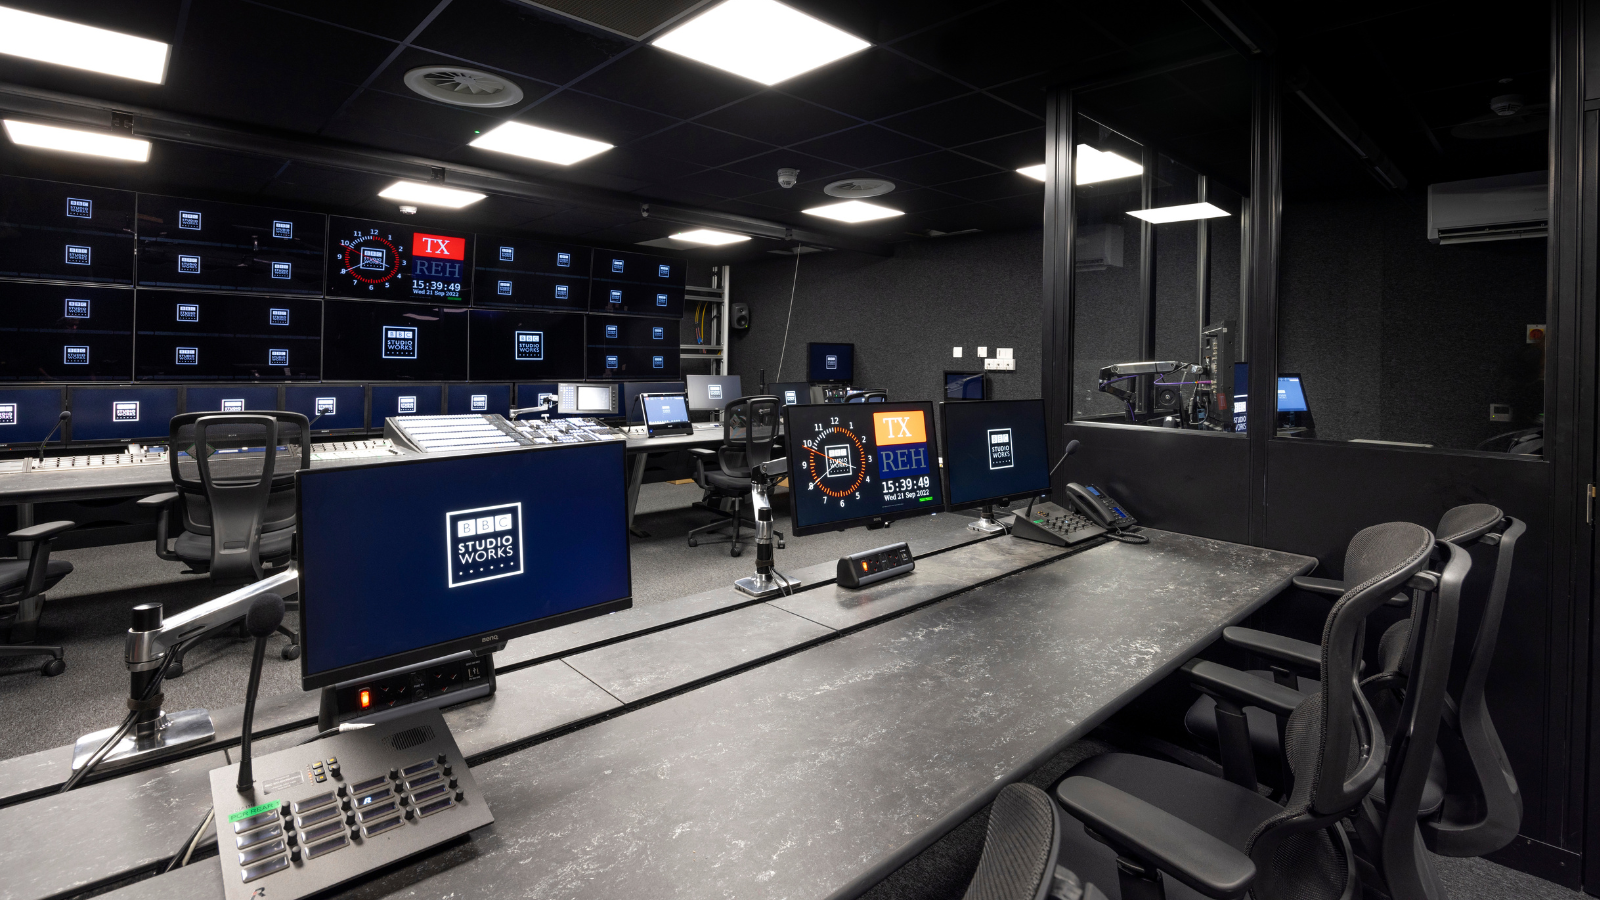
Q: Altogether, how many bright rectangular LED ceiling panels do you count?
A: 9